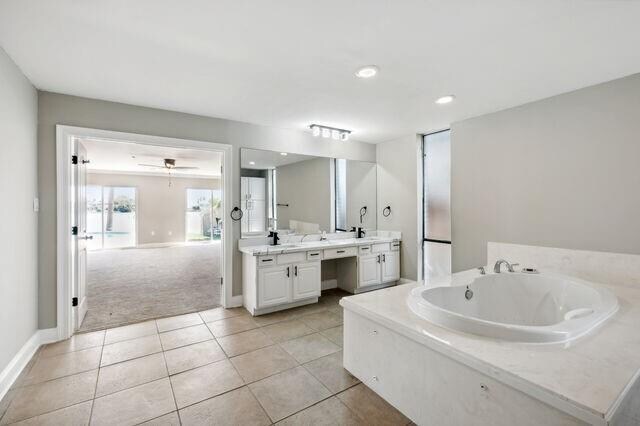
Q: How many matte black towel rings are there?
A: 2